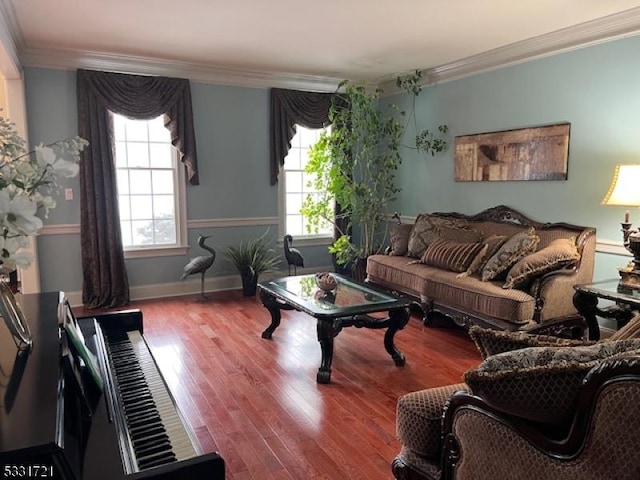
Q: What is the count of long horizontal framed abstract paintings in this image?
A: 1